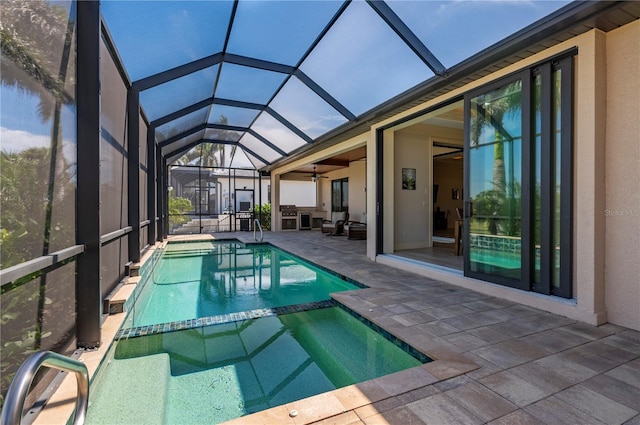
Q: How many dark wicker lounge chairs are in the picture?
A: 2